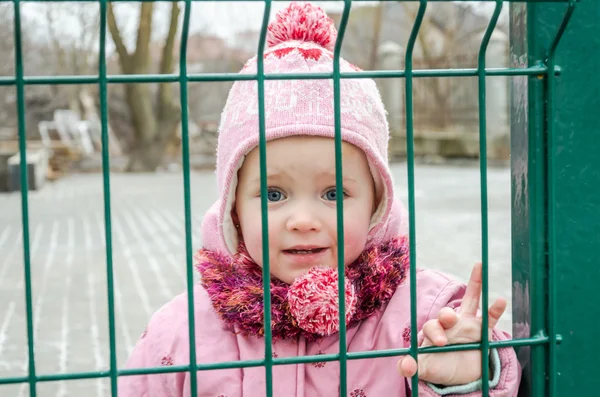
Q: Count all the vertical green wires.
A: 8